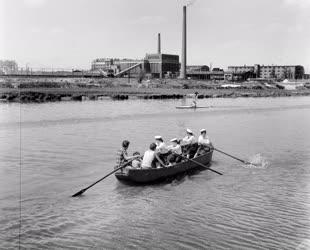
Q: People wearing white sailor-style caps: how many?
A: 4